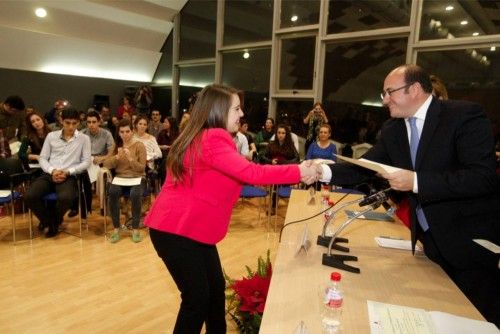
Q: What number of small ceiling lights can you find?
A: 7